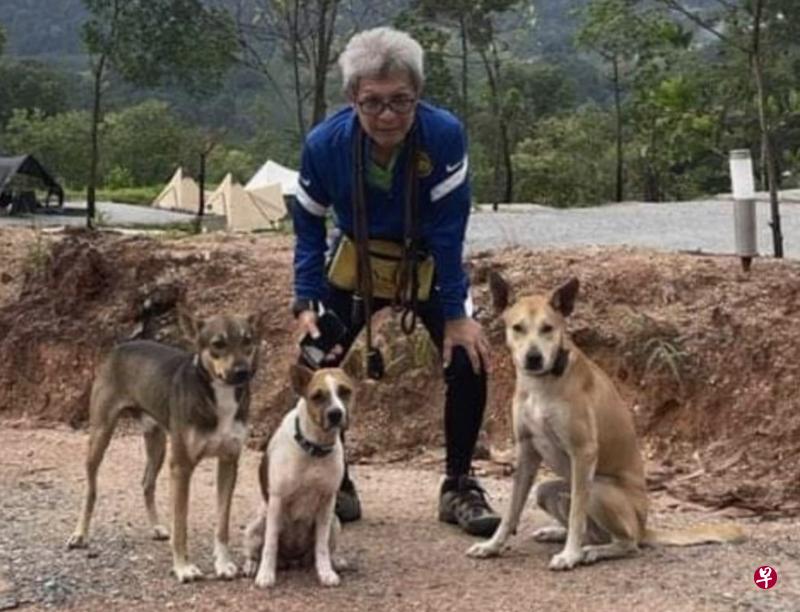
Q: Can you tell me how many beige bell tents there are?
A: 2